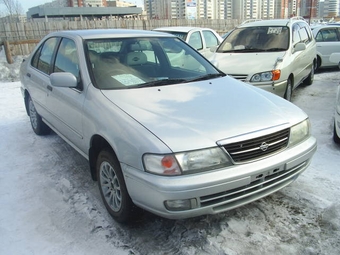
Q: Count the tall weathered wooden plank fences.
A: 1